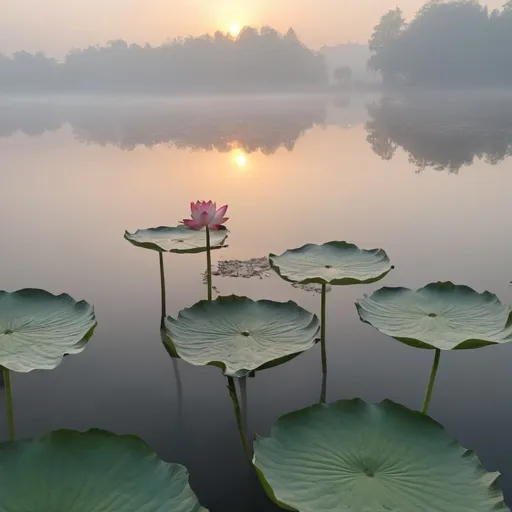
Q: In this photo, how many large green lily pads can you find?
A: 7